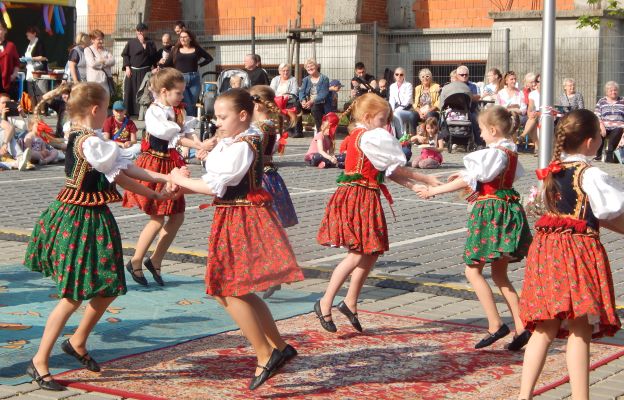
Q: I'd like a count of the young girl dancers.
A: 7